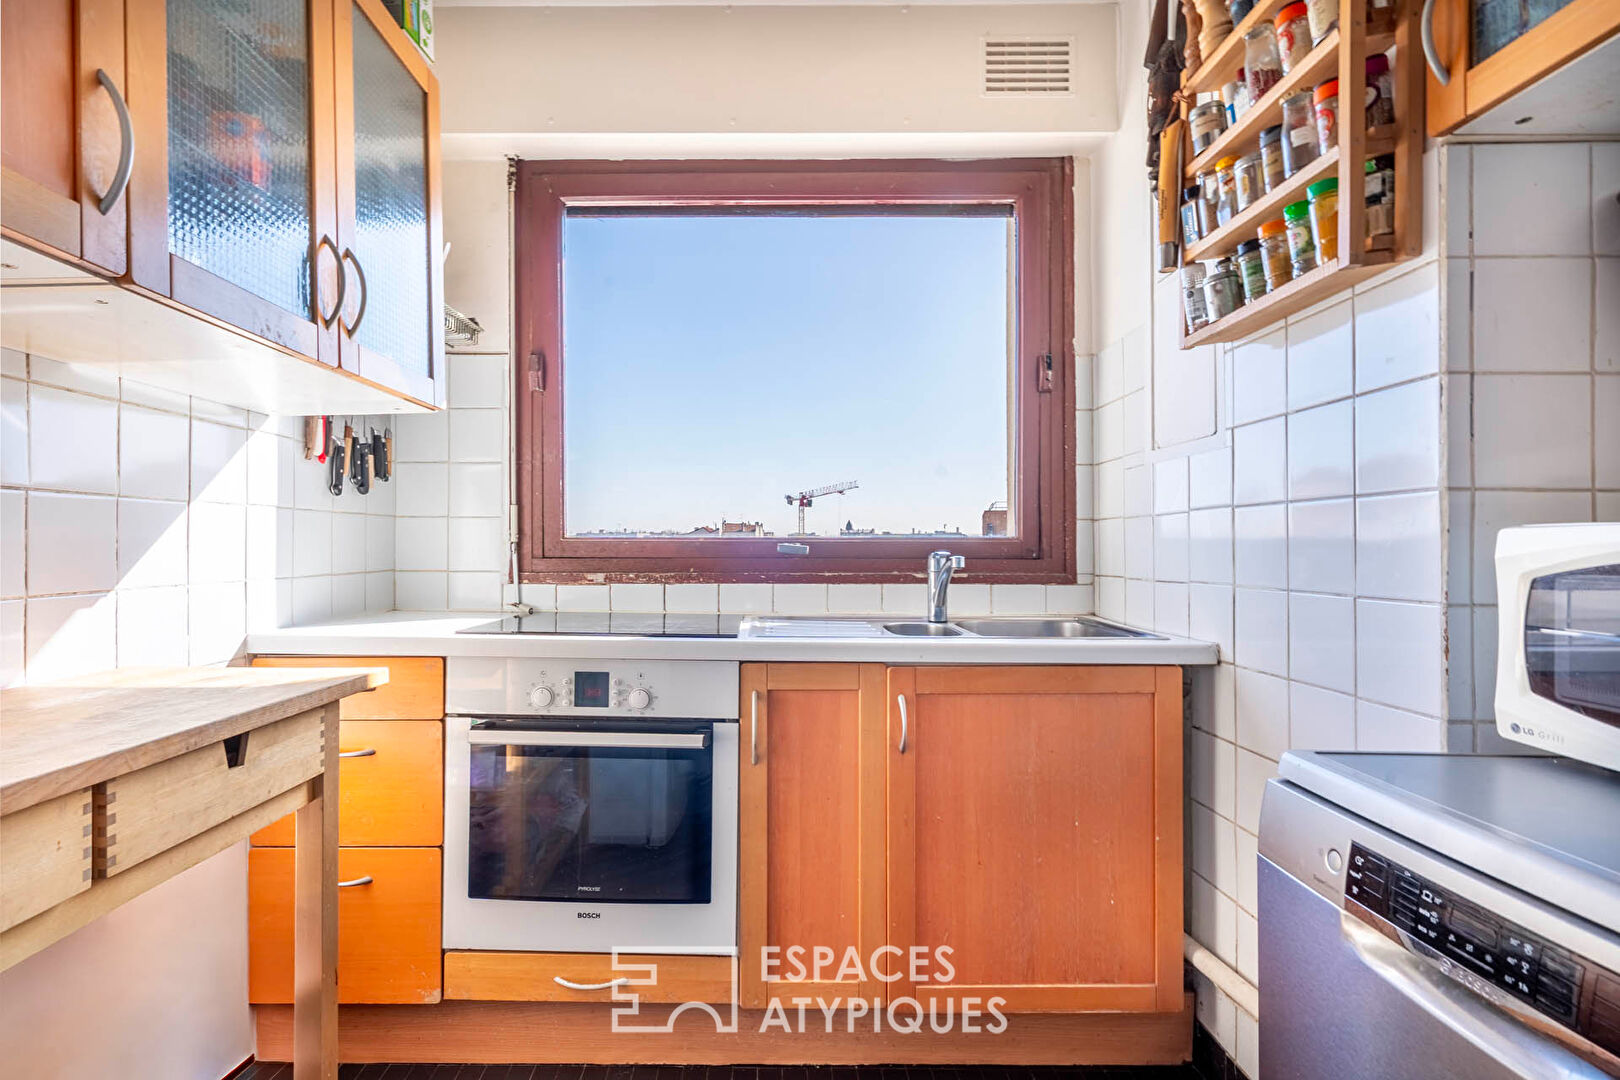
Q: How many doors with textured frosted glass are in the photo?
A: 3